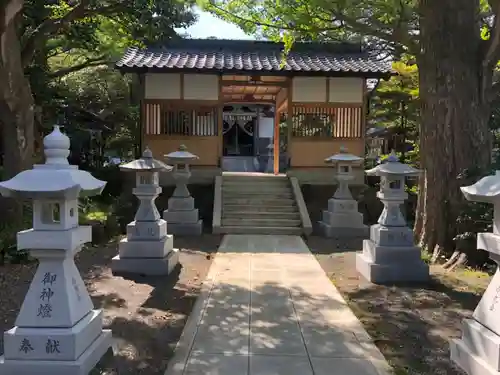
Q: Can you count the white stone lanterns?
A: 6